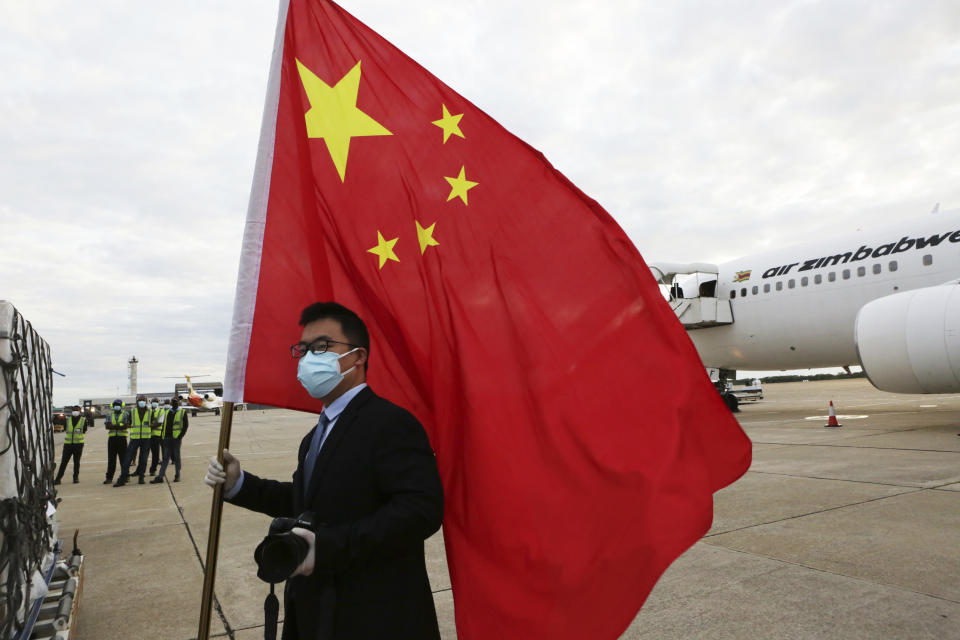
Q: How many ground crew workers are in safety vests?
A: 5